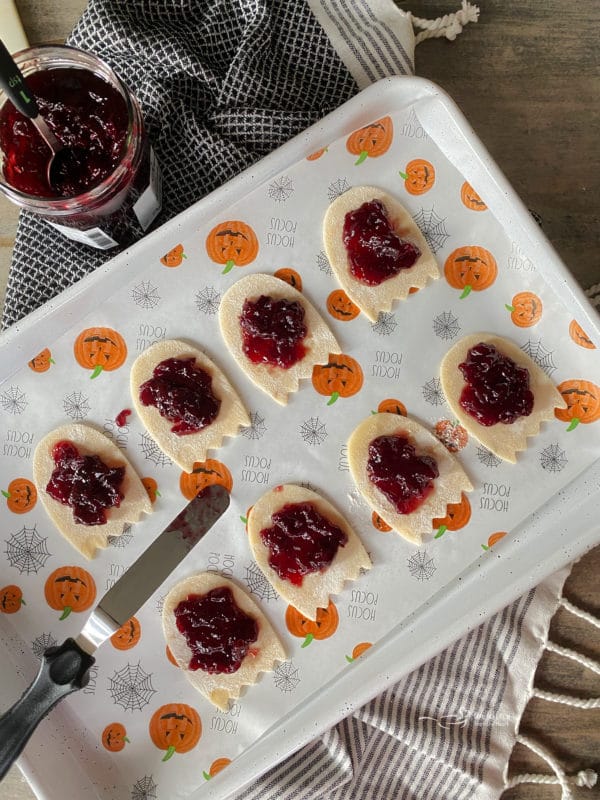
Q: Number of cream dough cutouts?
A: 8